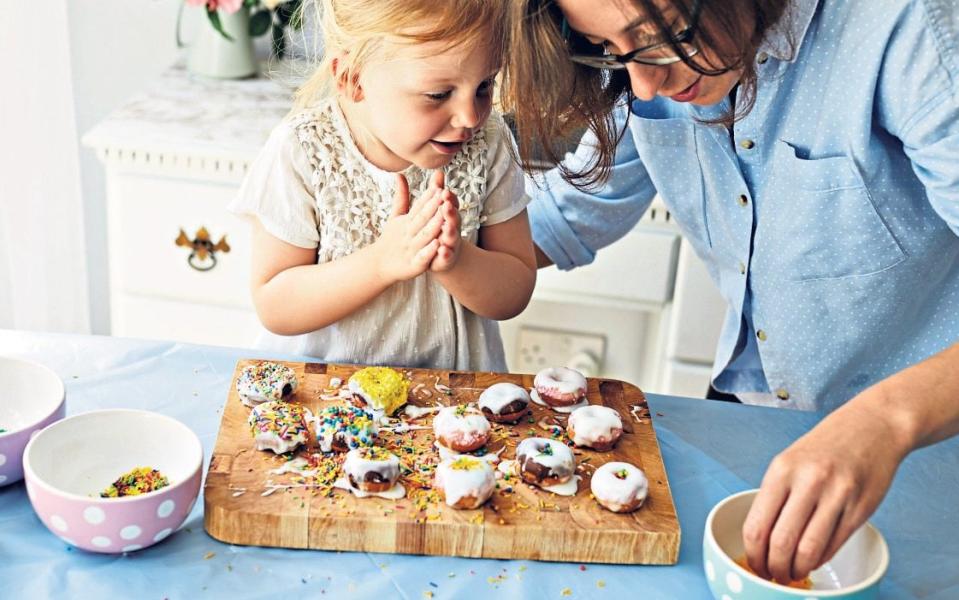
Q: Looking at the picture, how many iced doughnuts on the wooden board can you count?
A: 12